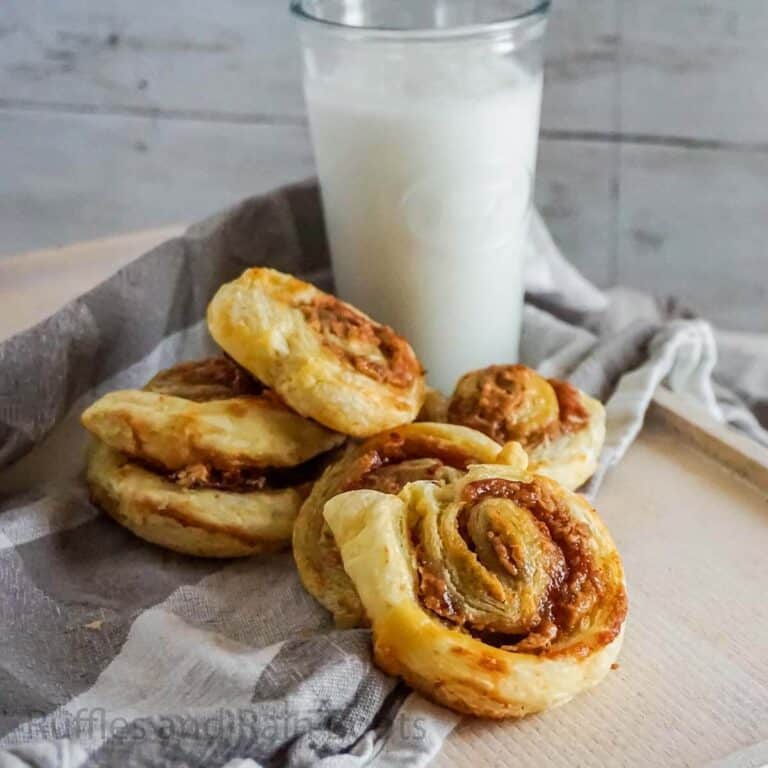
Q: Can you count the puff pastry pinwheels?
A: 6